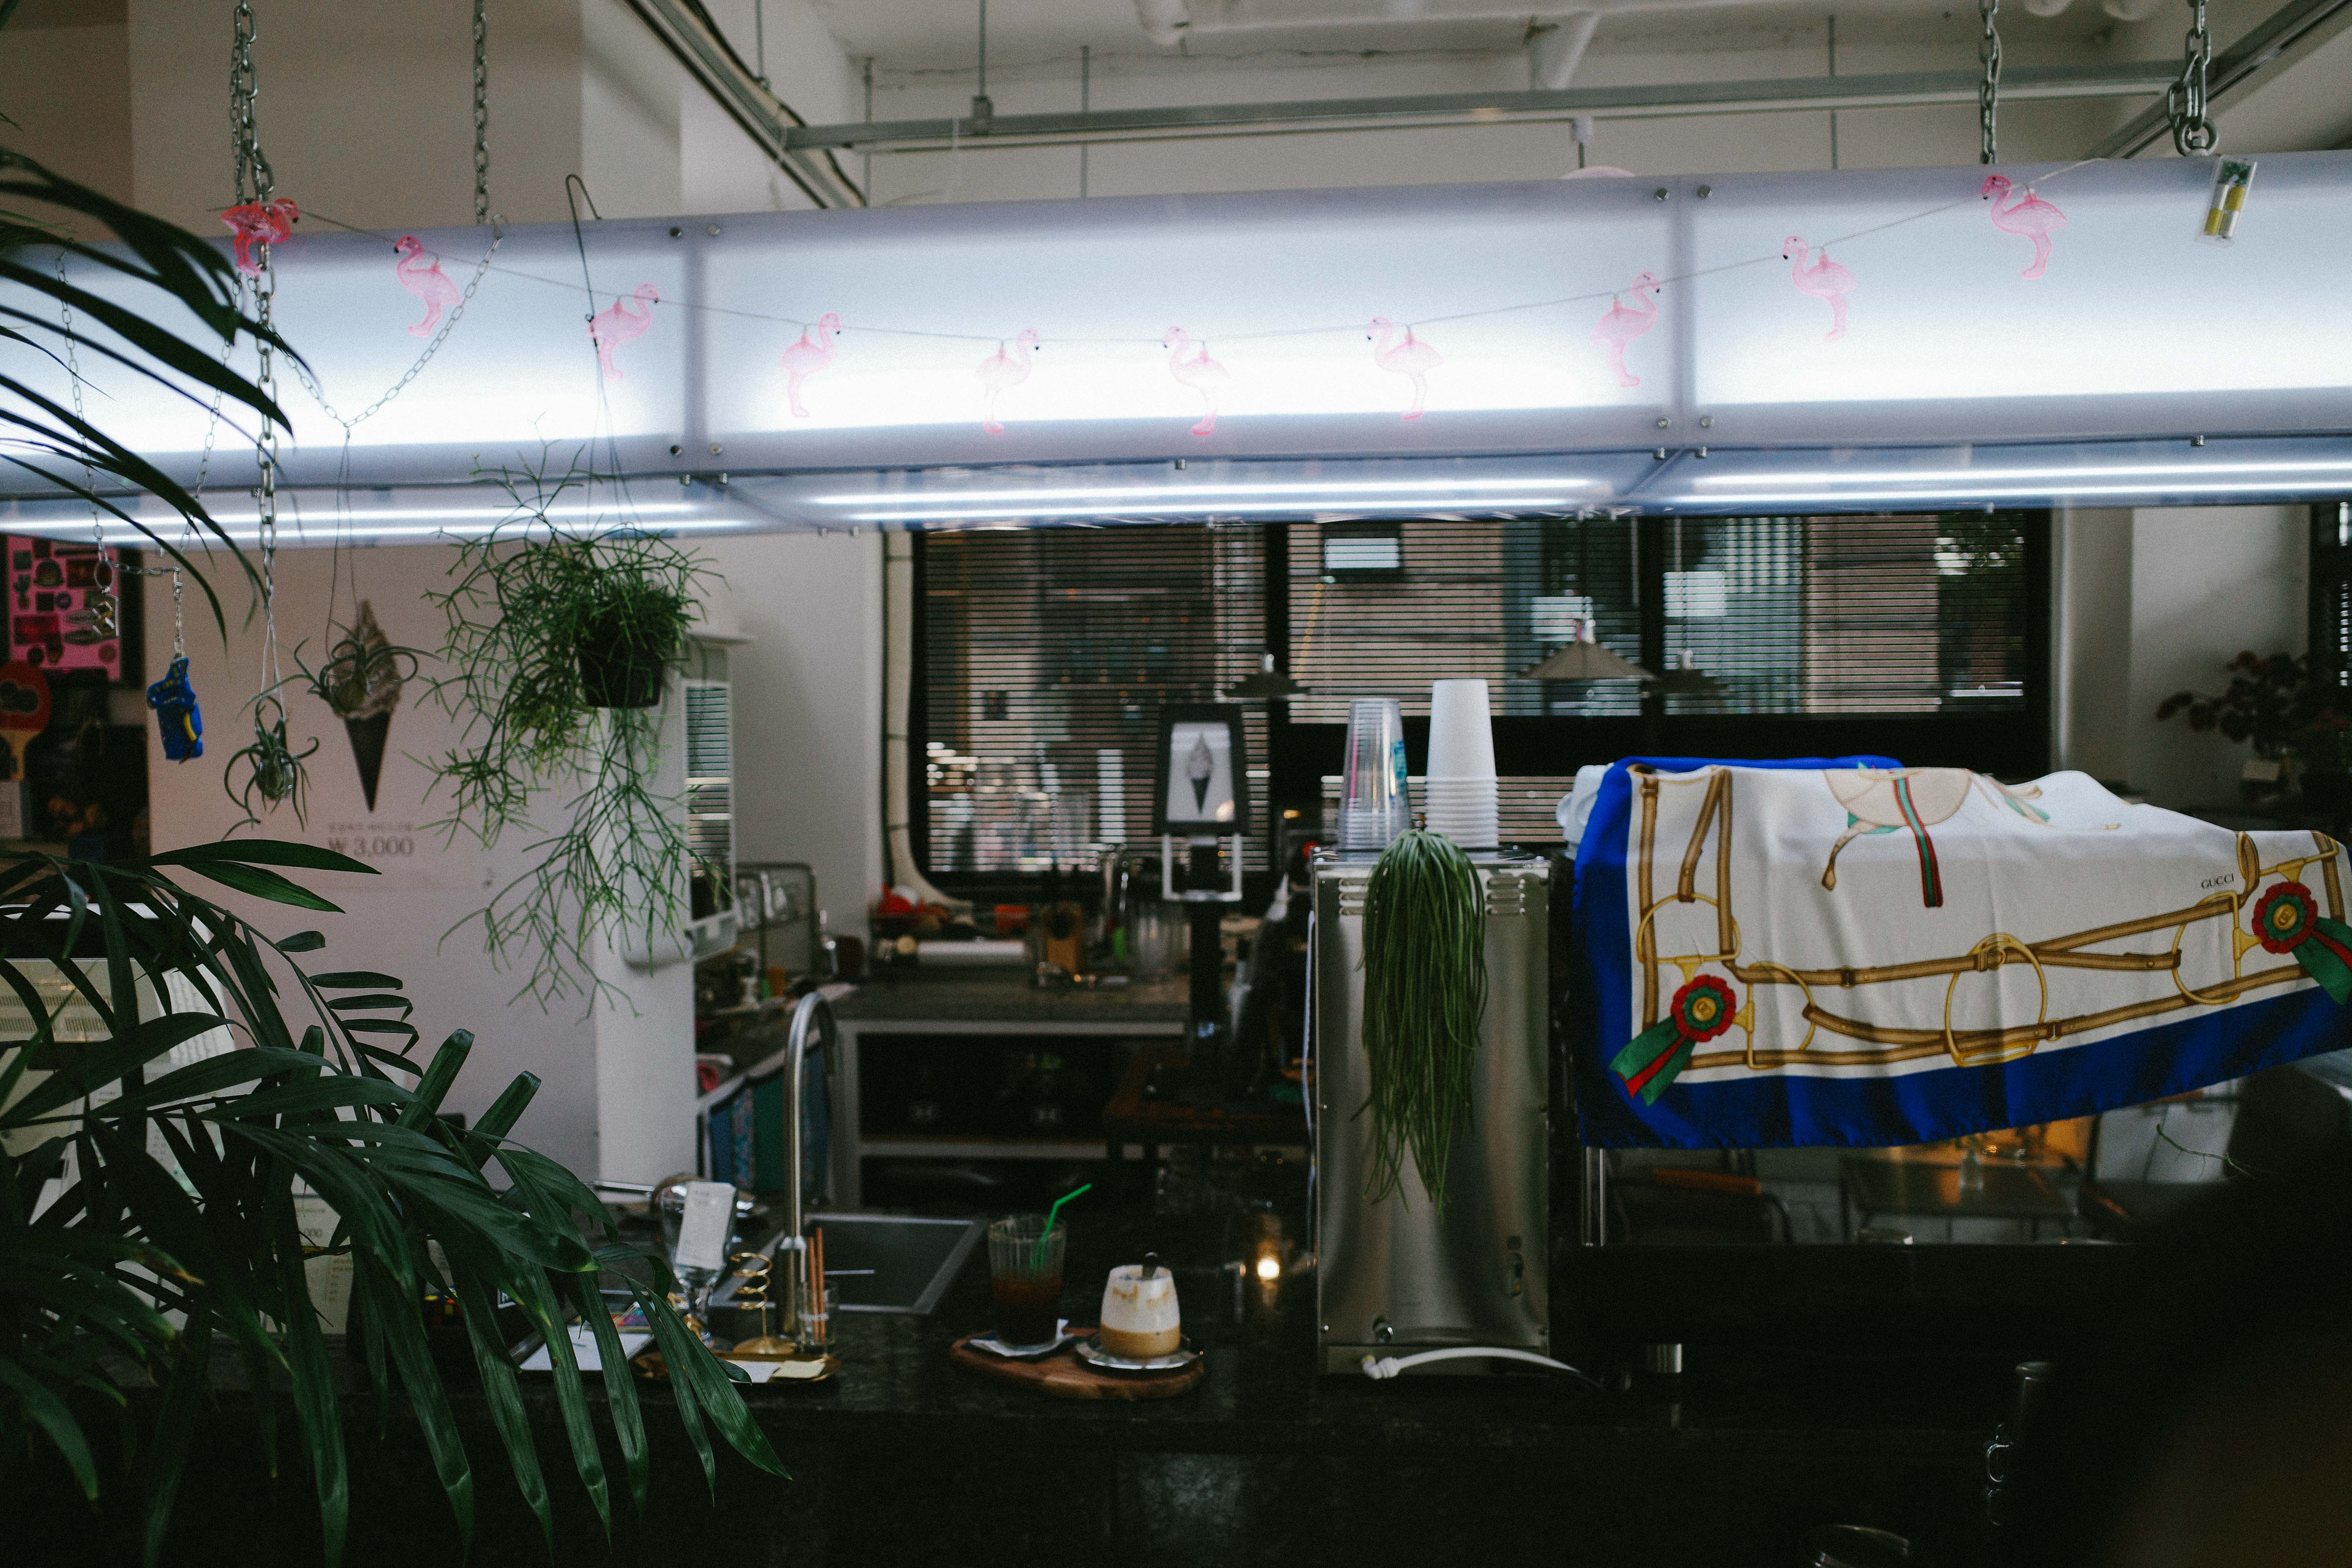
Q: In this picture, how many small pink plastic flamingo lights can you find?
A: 10